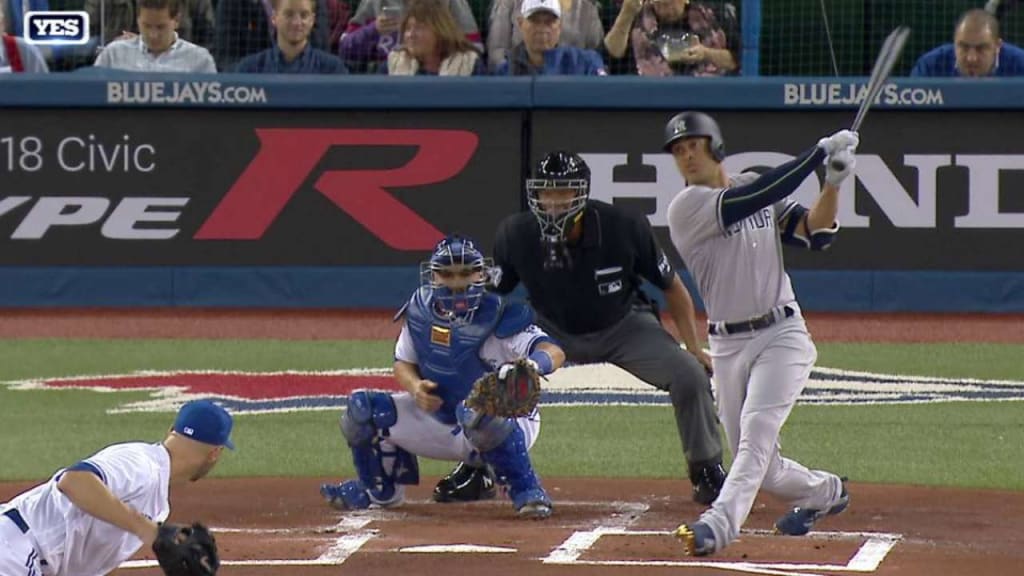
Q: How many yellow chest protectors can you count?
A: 0